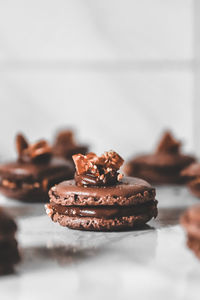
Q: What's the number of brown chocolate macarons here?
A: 7